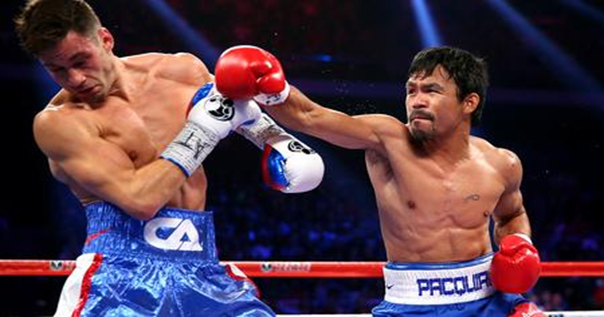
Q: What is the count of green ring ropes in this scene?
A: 0